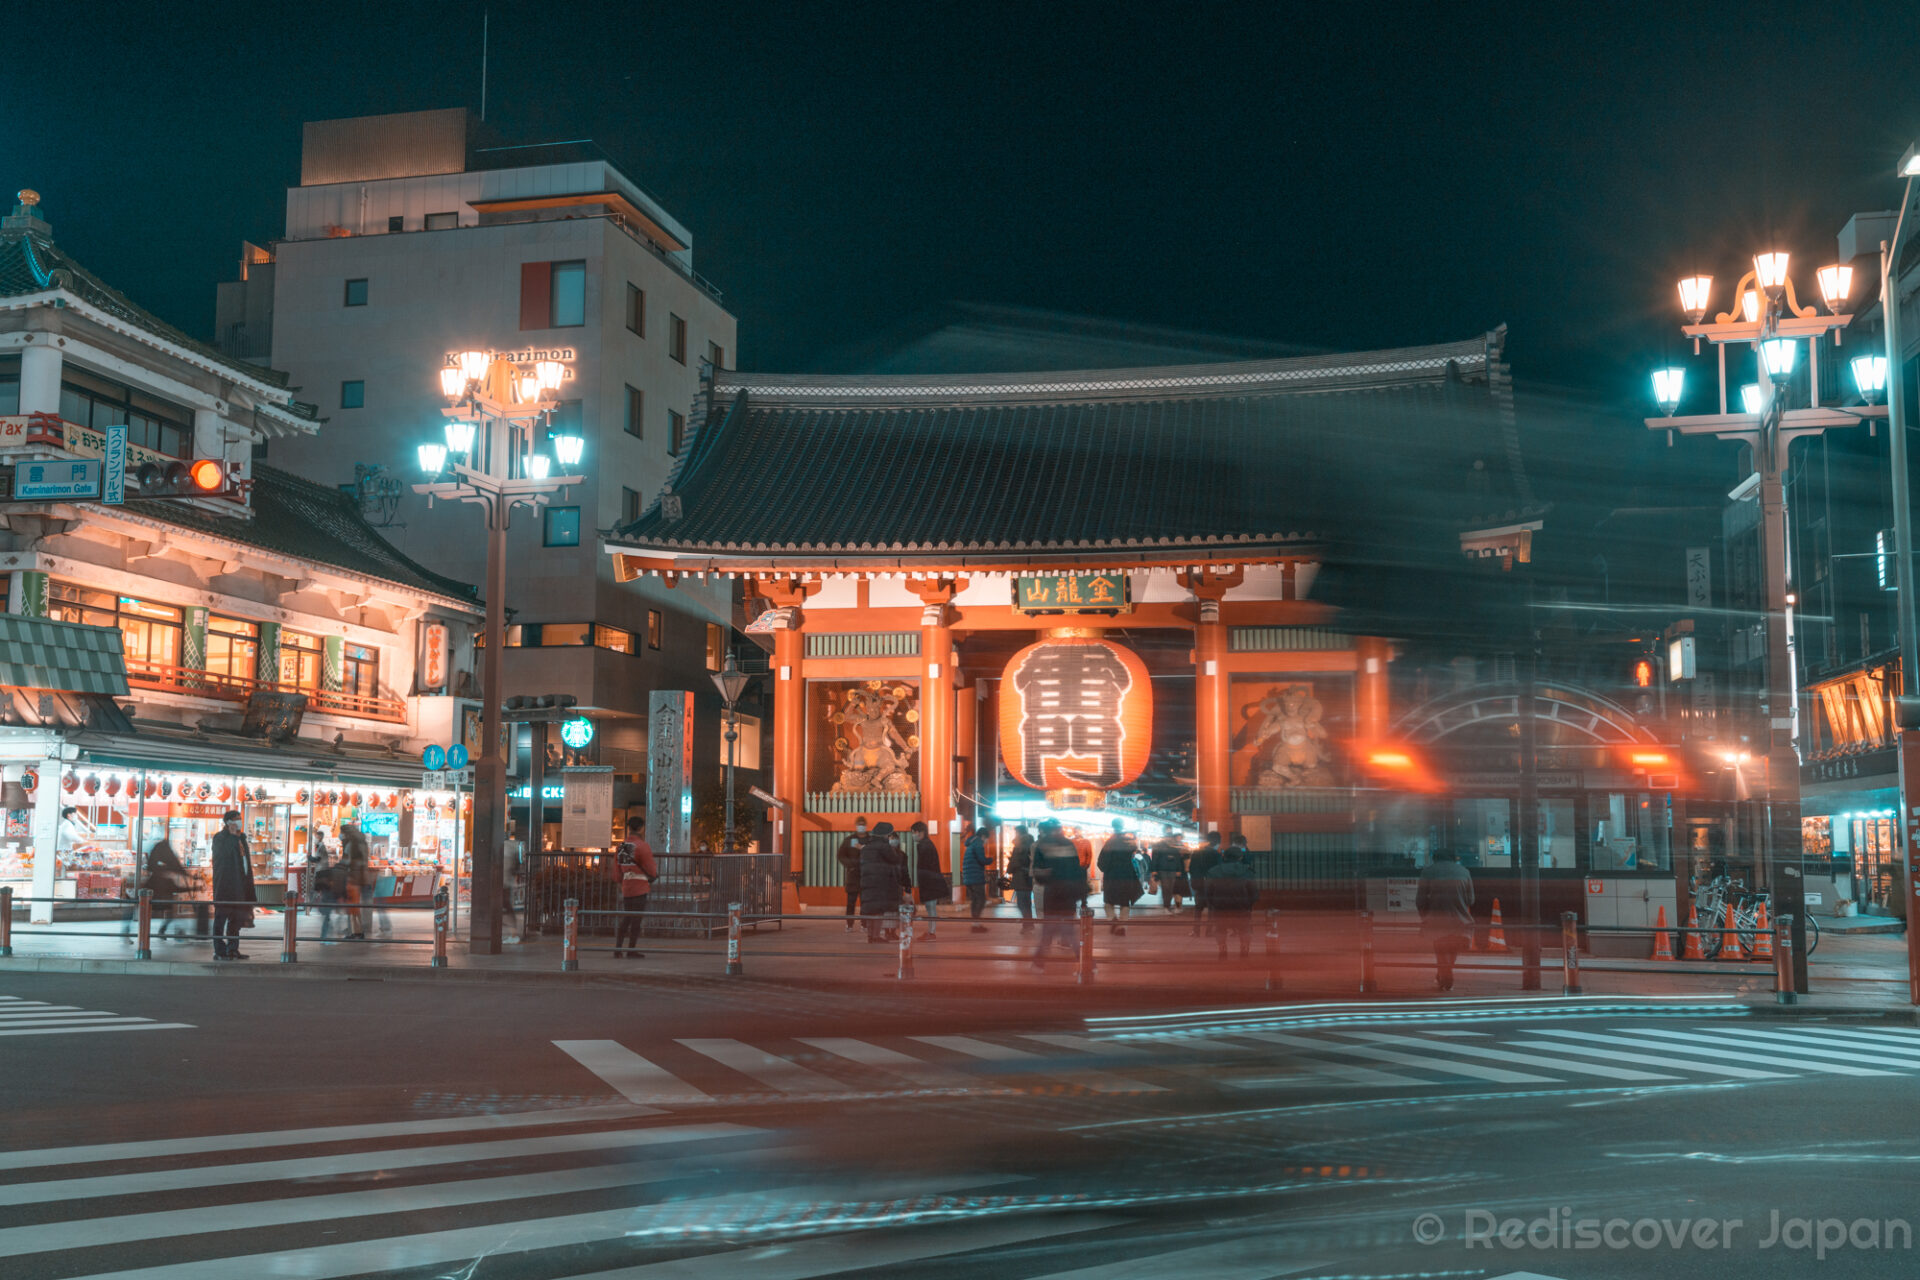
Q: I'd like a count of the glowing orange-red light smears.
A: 2